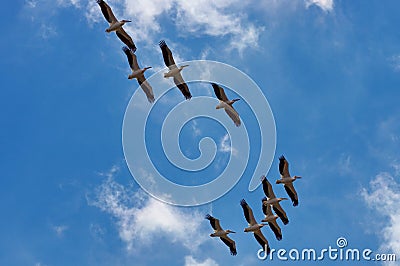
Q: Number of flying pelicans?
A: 9